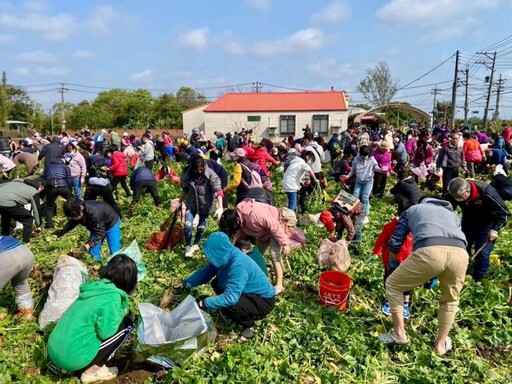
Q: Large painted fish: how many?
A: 0